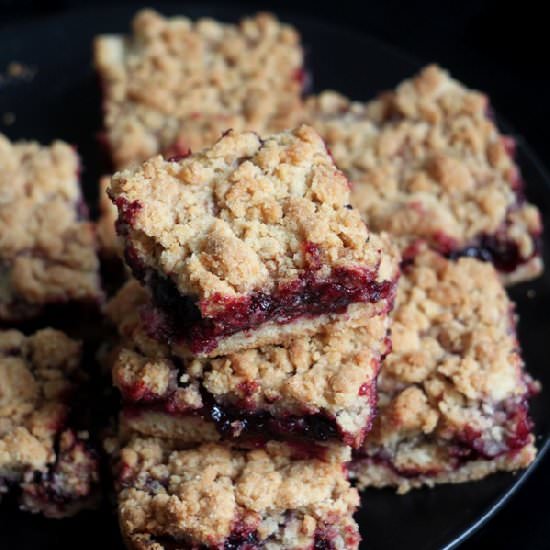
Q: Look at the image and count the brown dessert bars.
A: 8